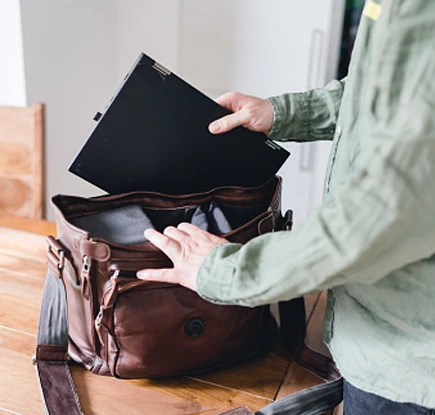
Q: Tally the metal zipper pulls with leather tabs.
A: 3